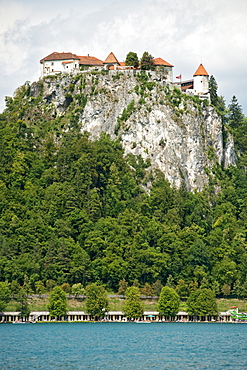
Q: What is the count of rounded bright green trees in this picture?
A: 5